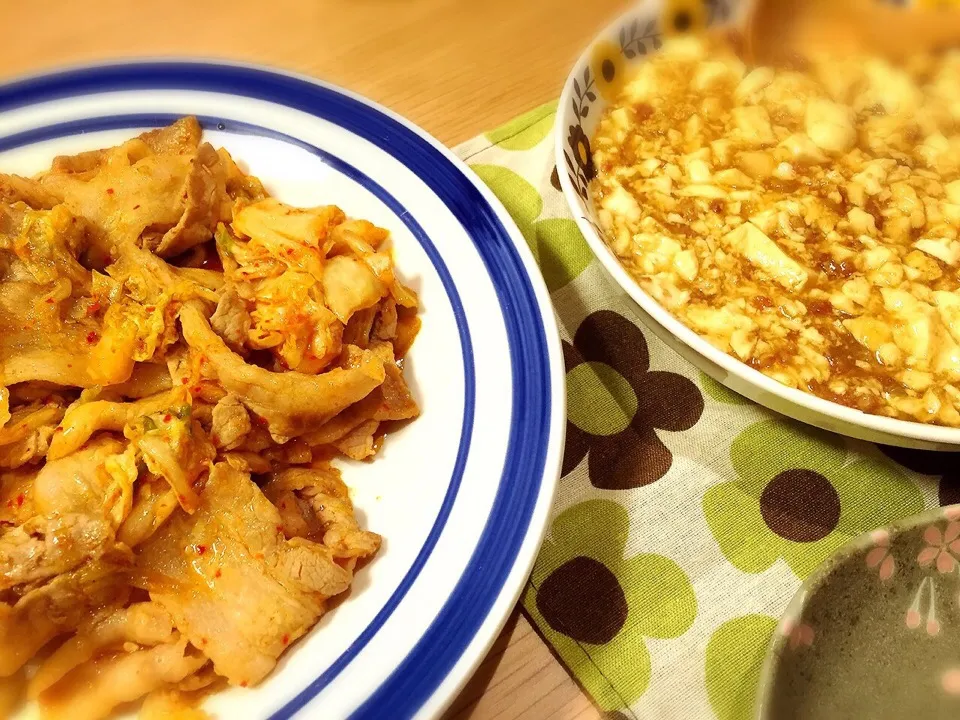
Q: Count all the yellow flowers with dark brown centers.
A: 2